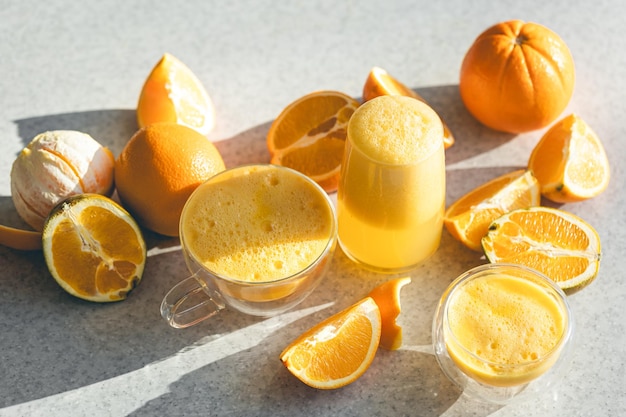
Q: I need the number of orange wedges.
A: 5